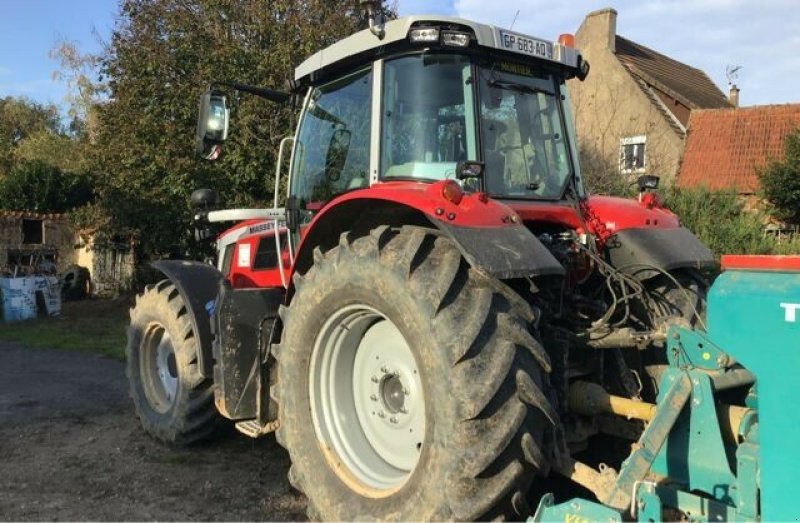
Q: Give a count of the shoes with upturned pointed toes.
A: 0